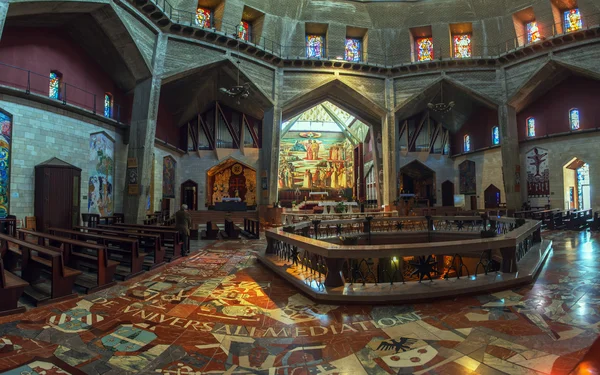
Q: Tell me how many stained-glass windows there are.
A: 14